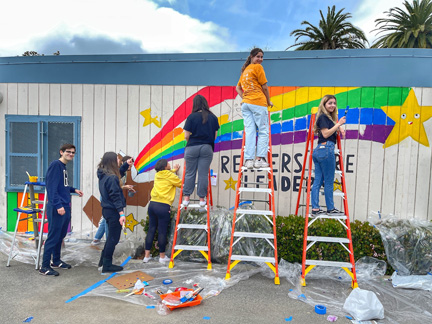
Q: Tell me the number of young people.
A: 7